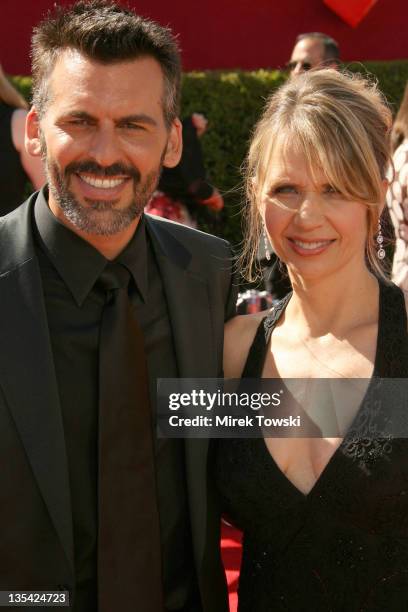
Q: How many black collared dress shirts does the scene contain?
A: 1